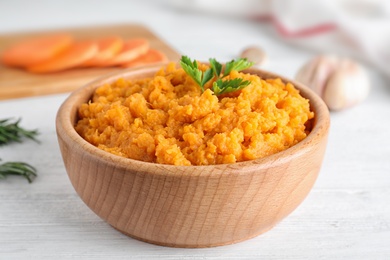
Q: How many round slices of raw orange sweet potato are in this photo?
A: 5